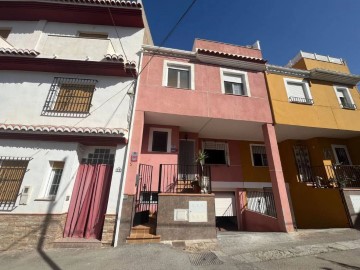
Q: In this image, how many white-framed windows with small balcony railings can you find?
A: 2